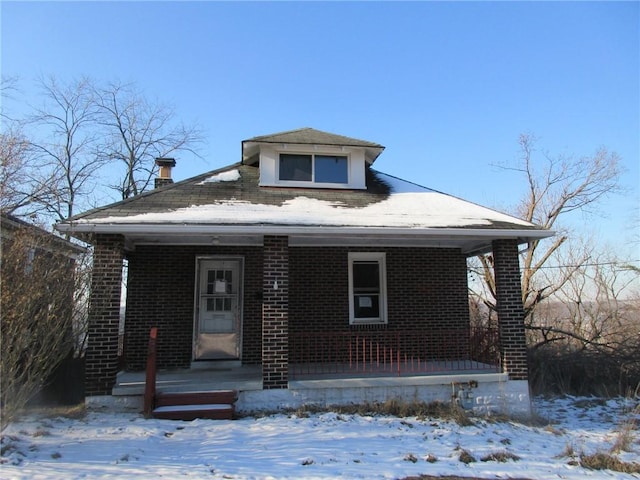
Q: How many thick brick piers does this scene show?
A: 3